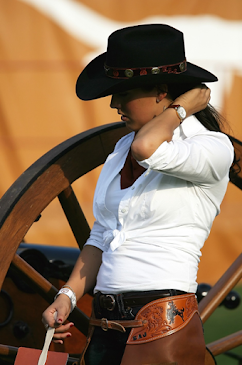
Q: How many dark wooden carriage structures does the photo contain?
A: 1